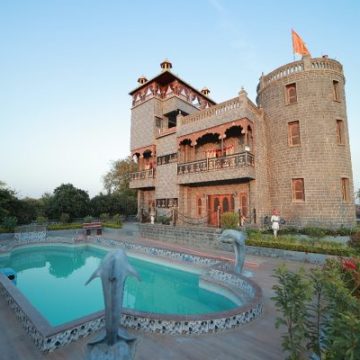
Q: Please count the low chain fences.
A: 1